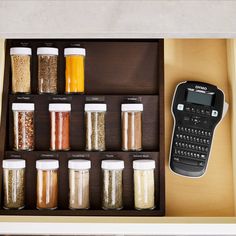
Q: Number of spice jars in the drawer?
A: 12